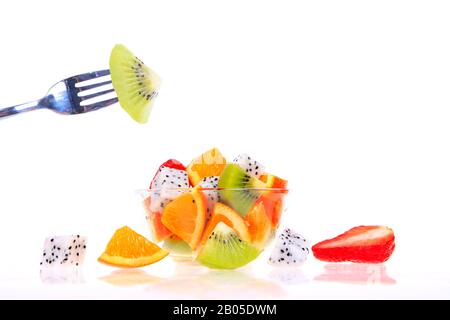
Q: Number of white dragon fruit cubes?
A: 5